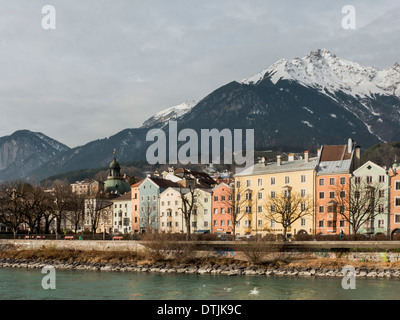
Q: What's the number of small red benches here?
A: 4